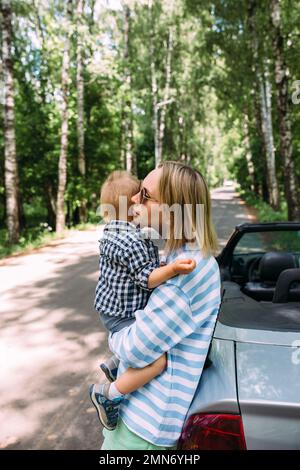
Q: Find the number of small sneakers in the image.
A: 2